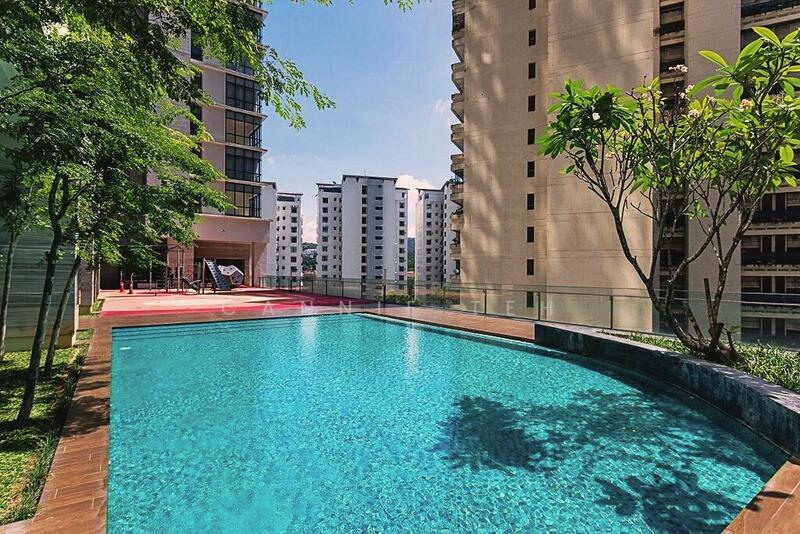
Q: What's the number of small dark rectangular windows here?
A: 10